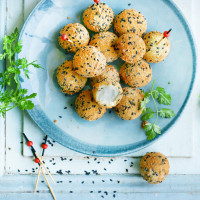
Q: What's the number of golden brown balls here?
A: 14